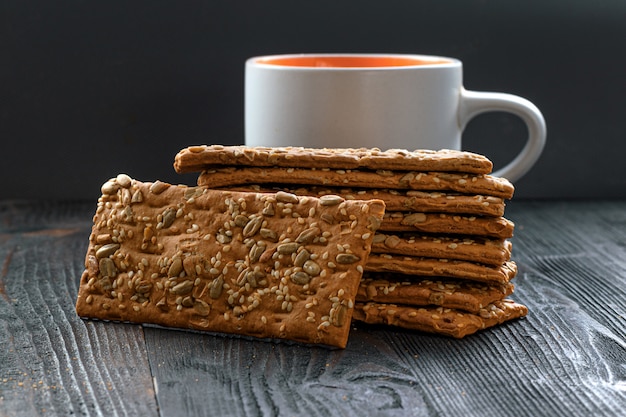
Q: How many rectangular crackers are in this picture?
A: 9